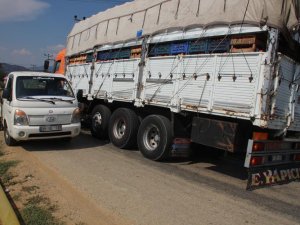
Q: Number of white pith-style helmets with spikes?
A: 0